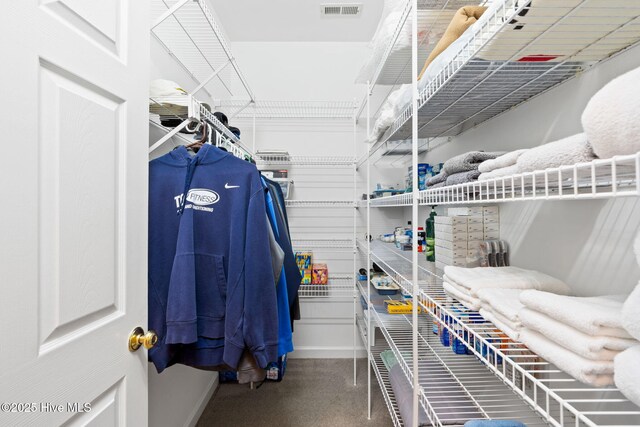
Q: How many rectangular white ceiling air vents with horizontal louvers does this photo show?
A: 1